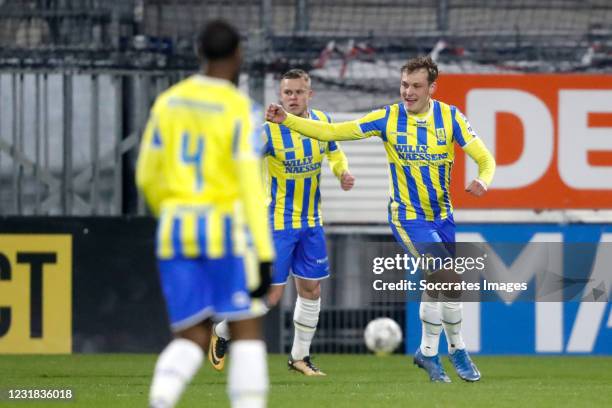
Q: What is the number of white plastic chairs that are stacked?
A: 0